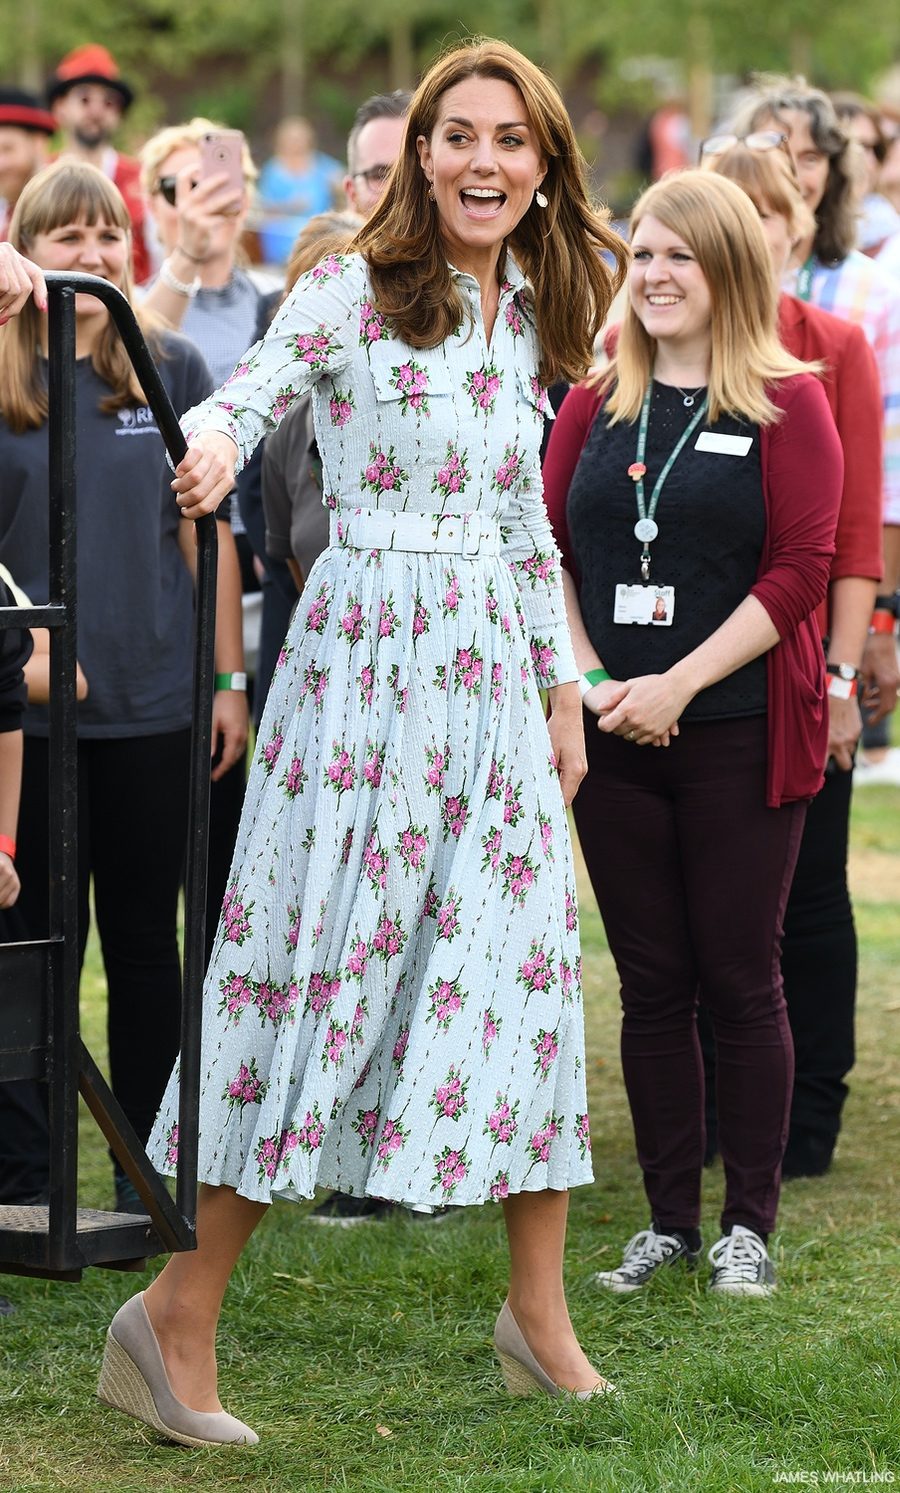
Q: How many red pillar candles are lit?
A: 0